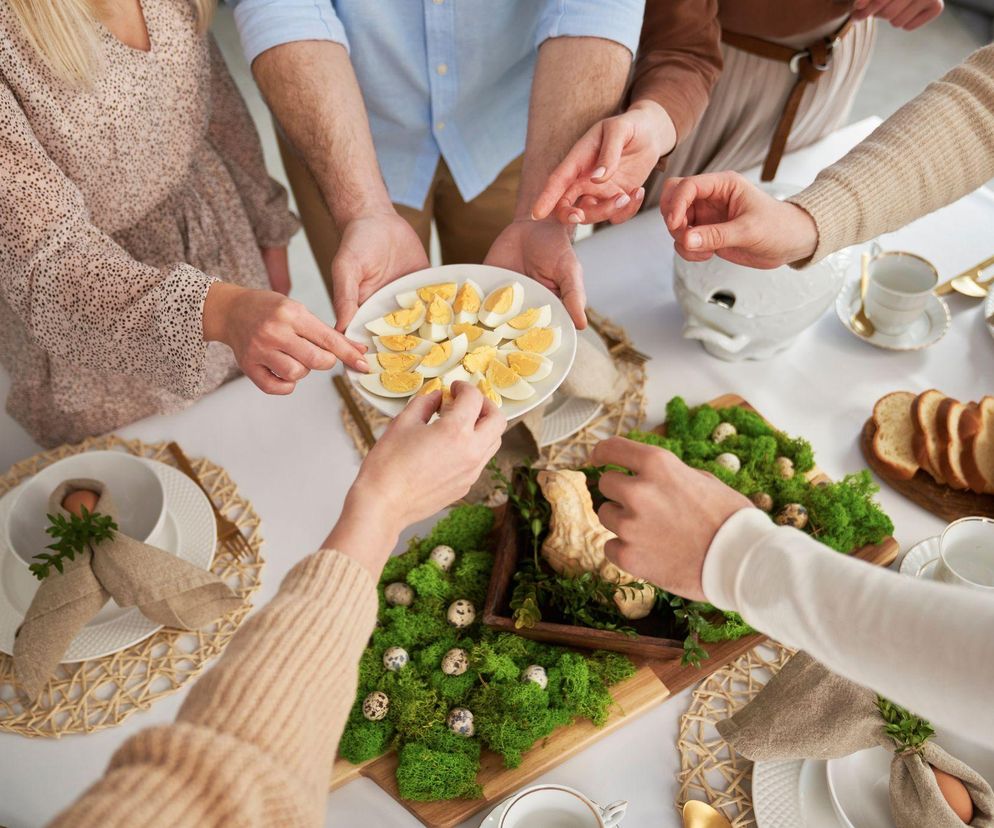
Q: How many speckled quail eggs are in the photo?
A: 13